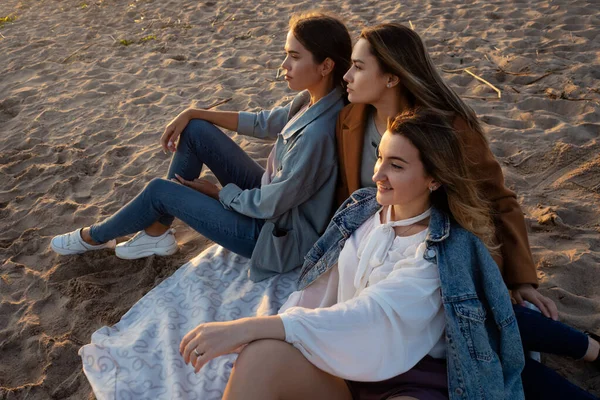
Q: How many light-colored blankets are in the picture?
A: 1